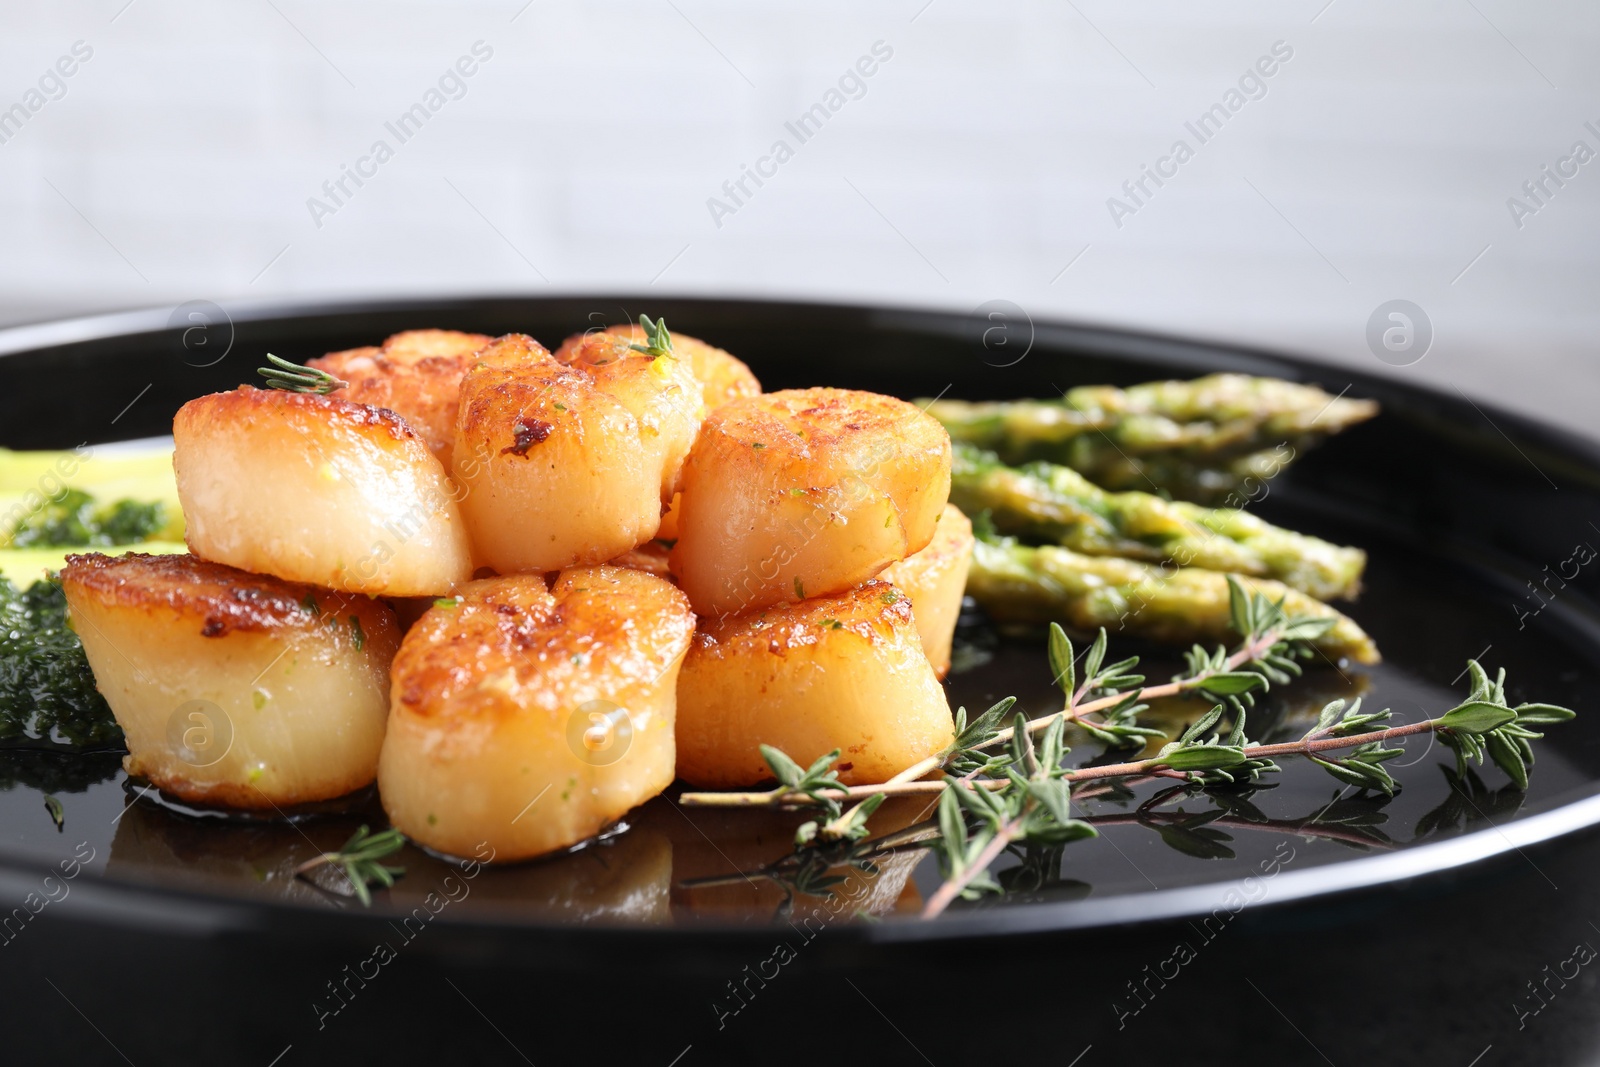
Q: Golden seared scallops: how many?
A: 9